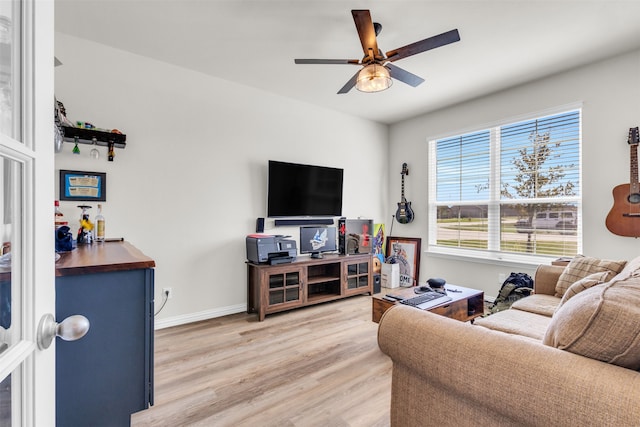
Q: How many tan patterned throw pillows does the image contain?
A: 2